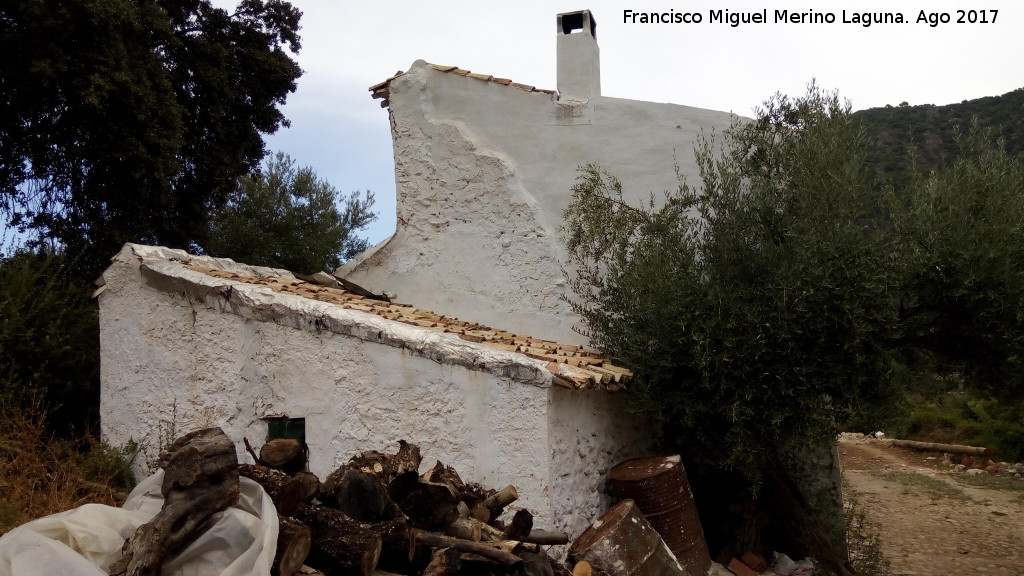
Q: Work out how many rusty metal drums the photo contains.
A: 2